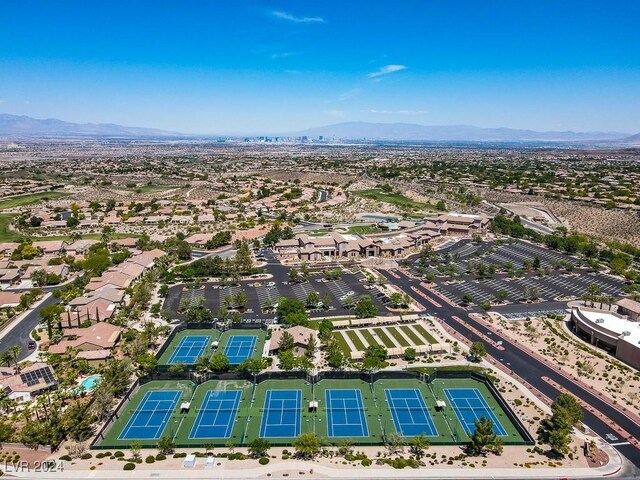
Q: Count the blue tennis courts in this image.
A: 8